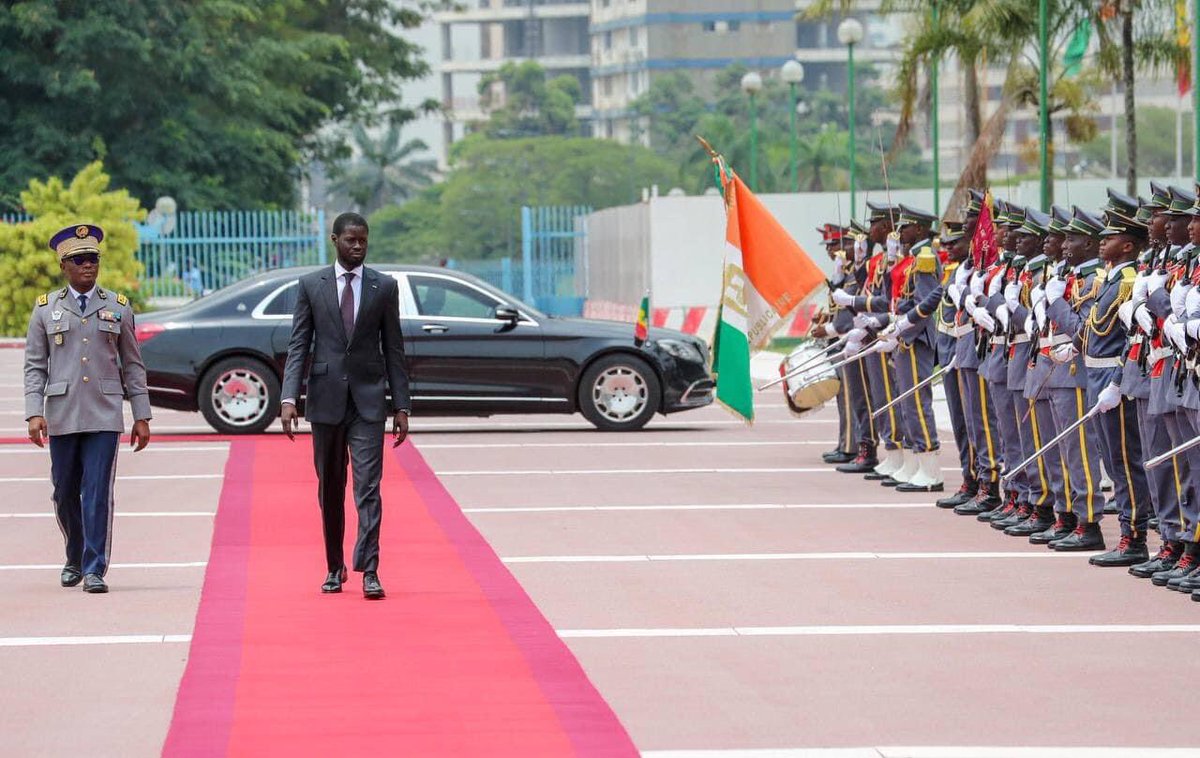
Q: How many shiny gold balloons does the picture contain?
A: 0